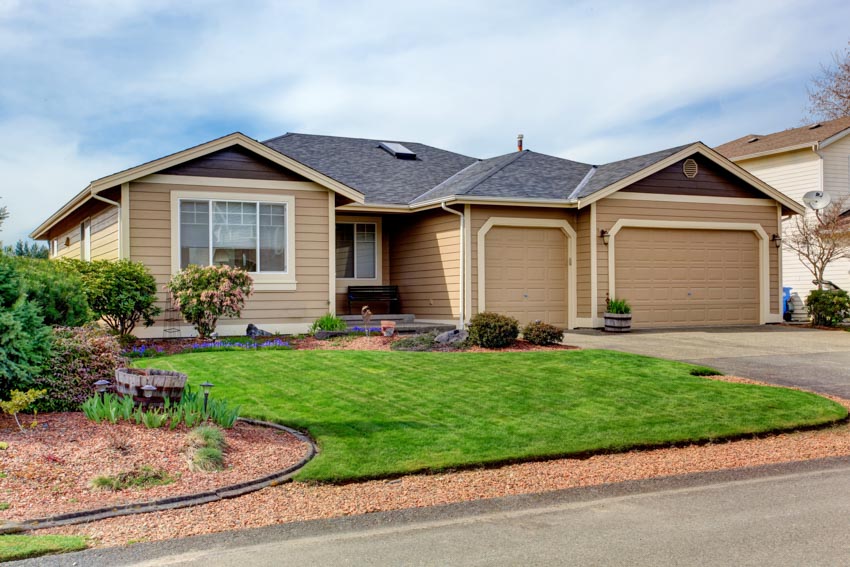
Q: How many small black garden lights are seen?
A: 3